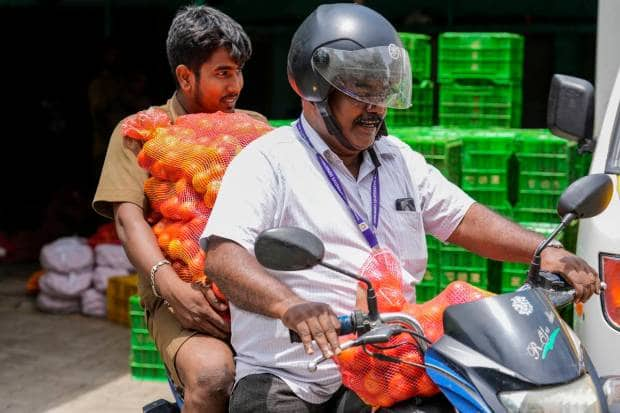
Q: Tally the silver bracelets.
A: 1